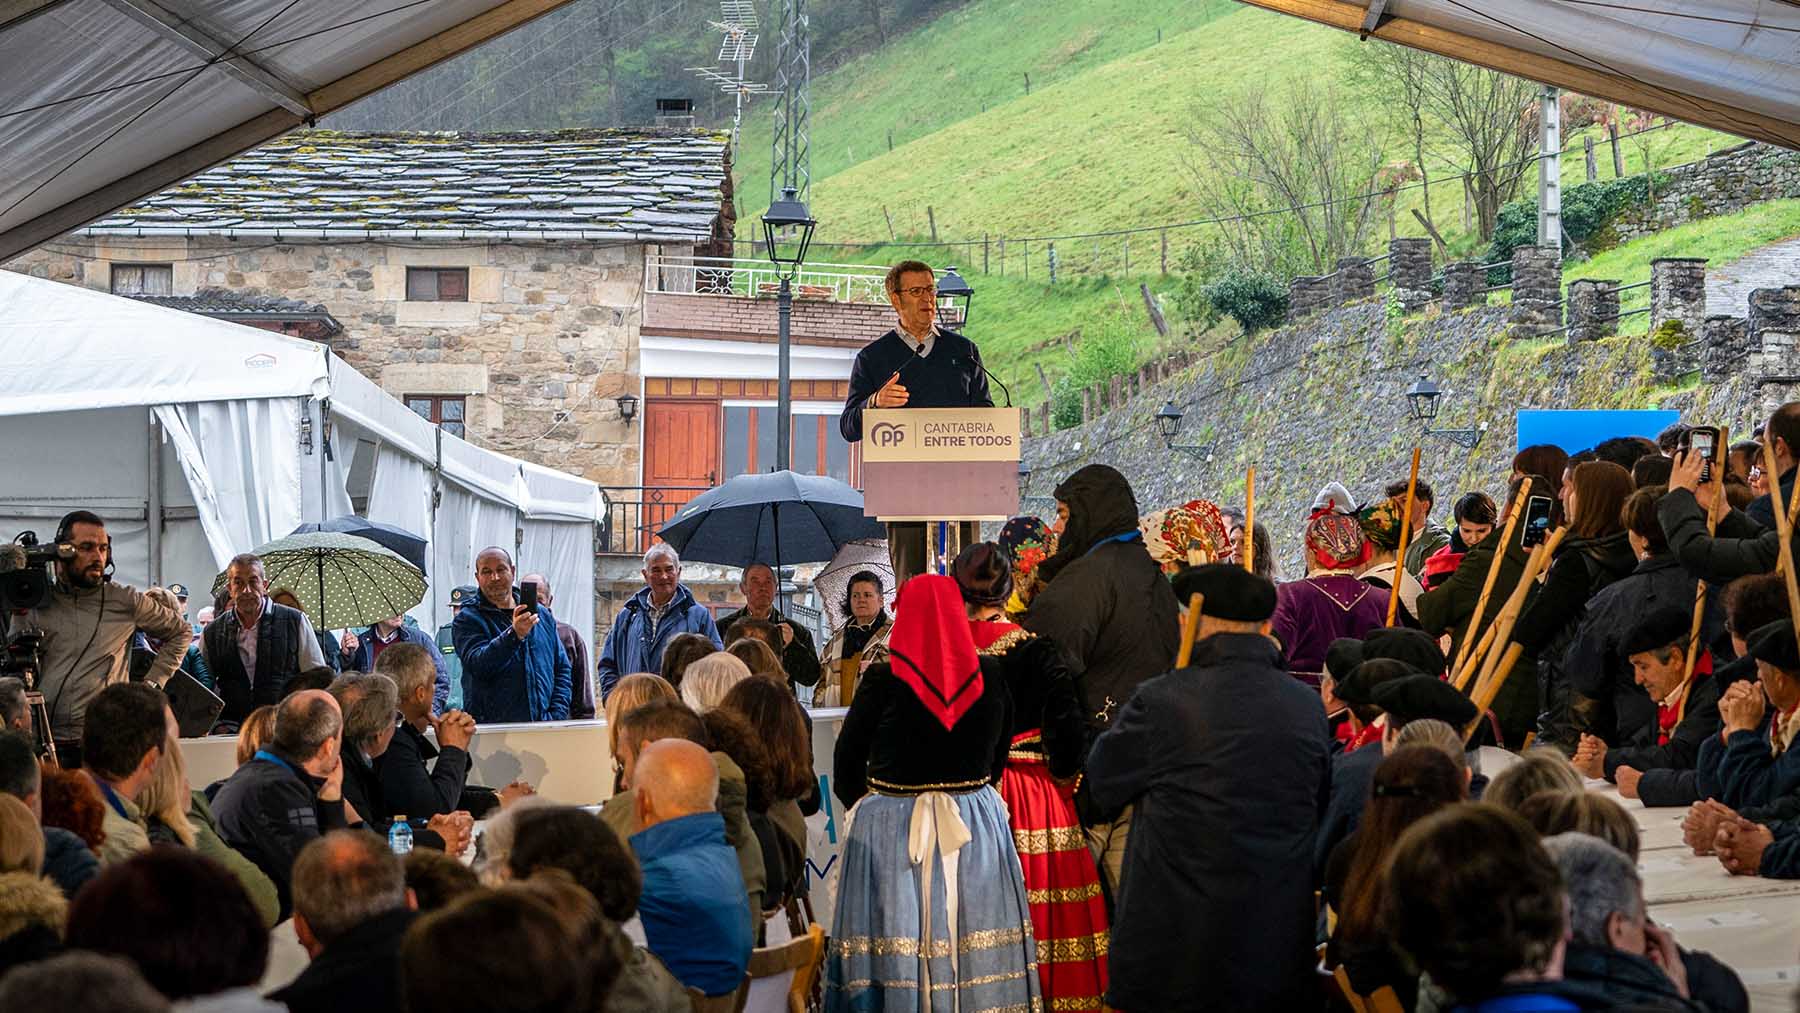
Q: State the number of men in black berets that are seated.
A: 6